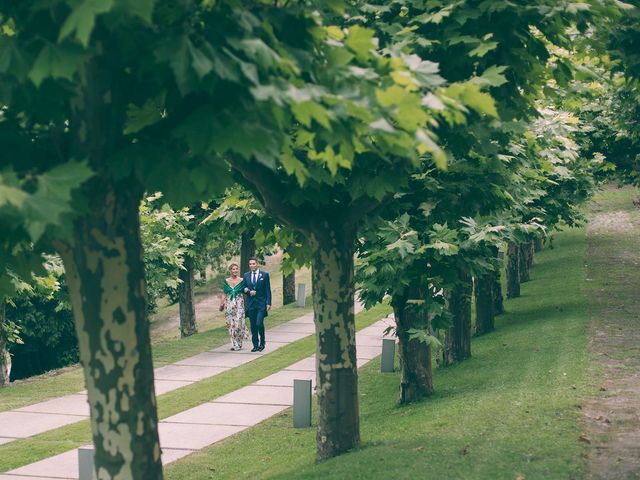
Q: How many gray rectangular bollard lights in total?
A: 4